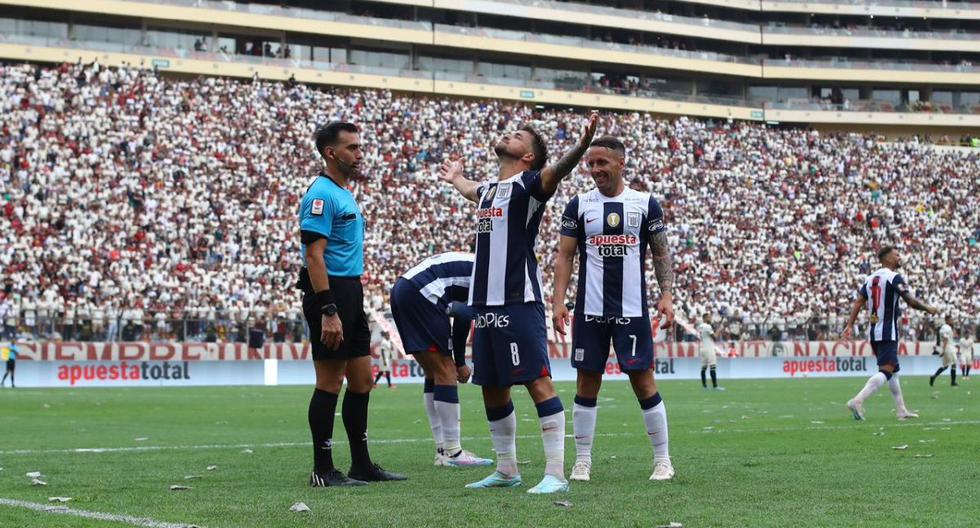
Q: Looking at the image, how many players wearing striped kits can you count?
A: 4